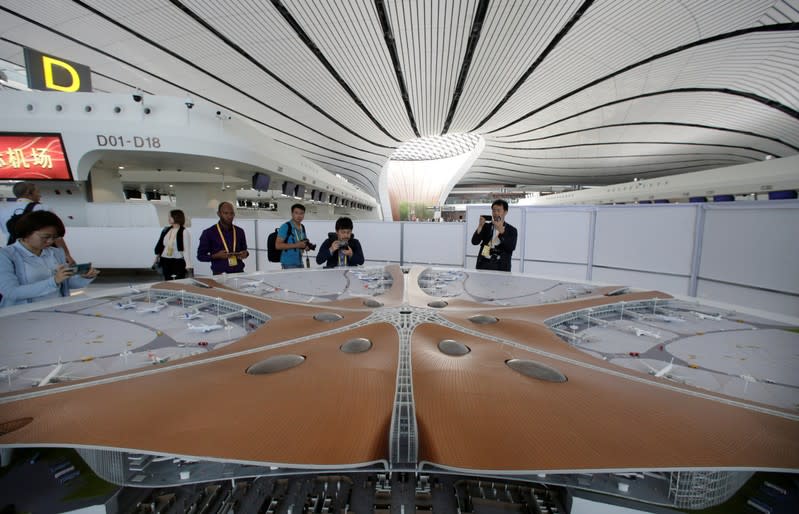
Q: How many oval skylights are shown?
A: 8